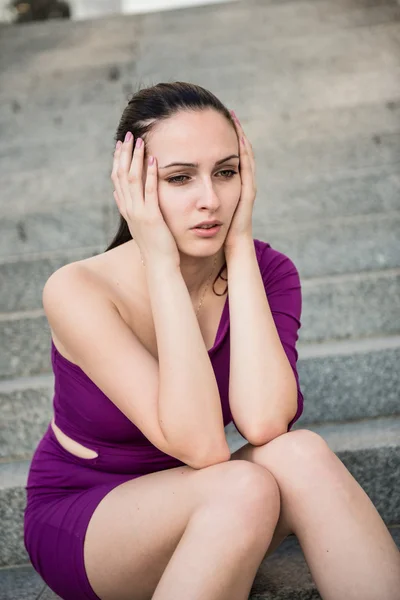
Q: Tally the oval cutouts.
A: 1